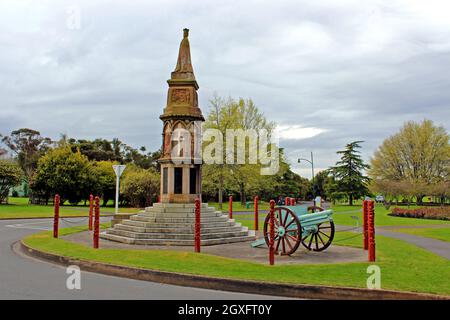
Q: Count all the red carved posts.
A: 11